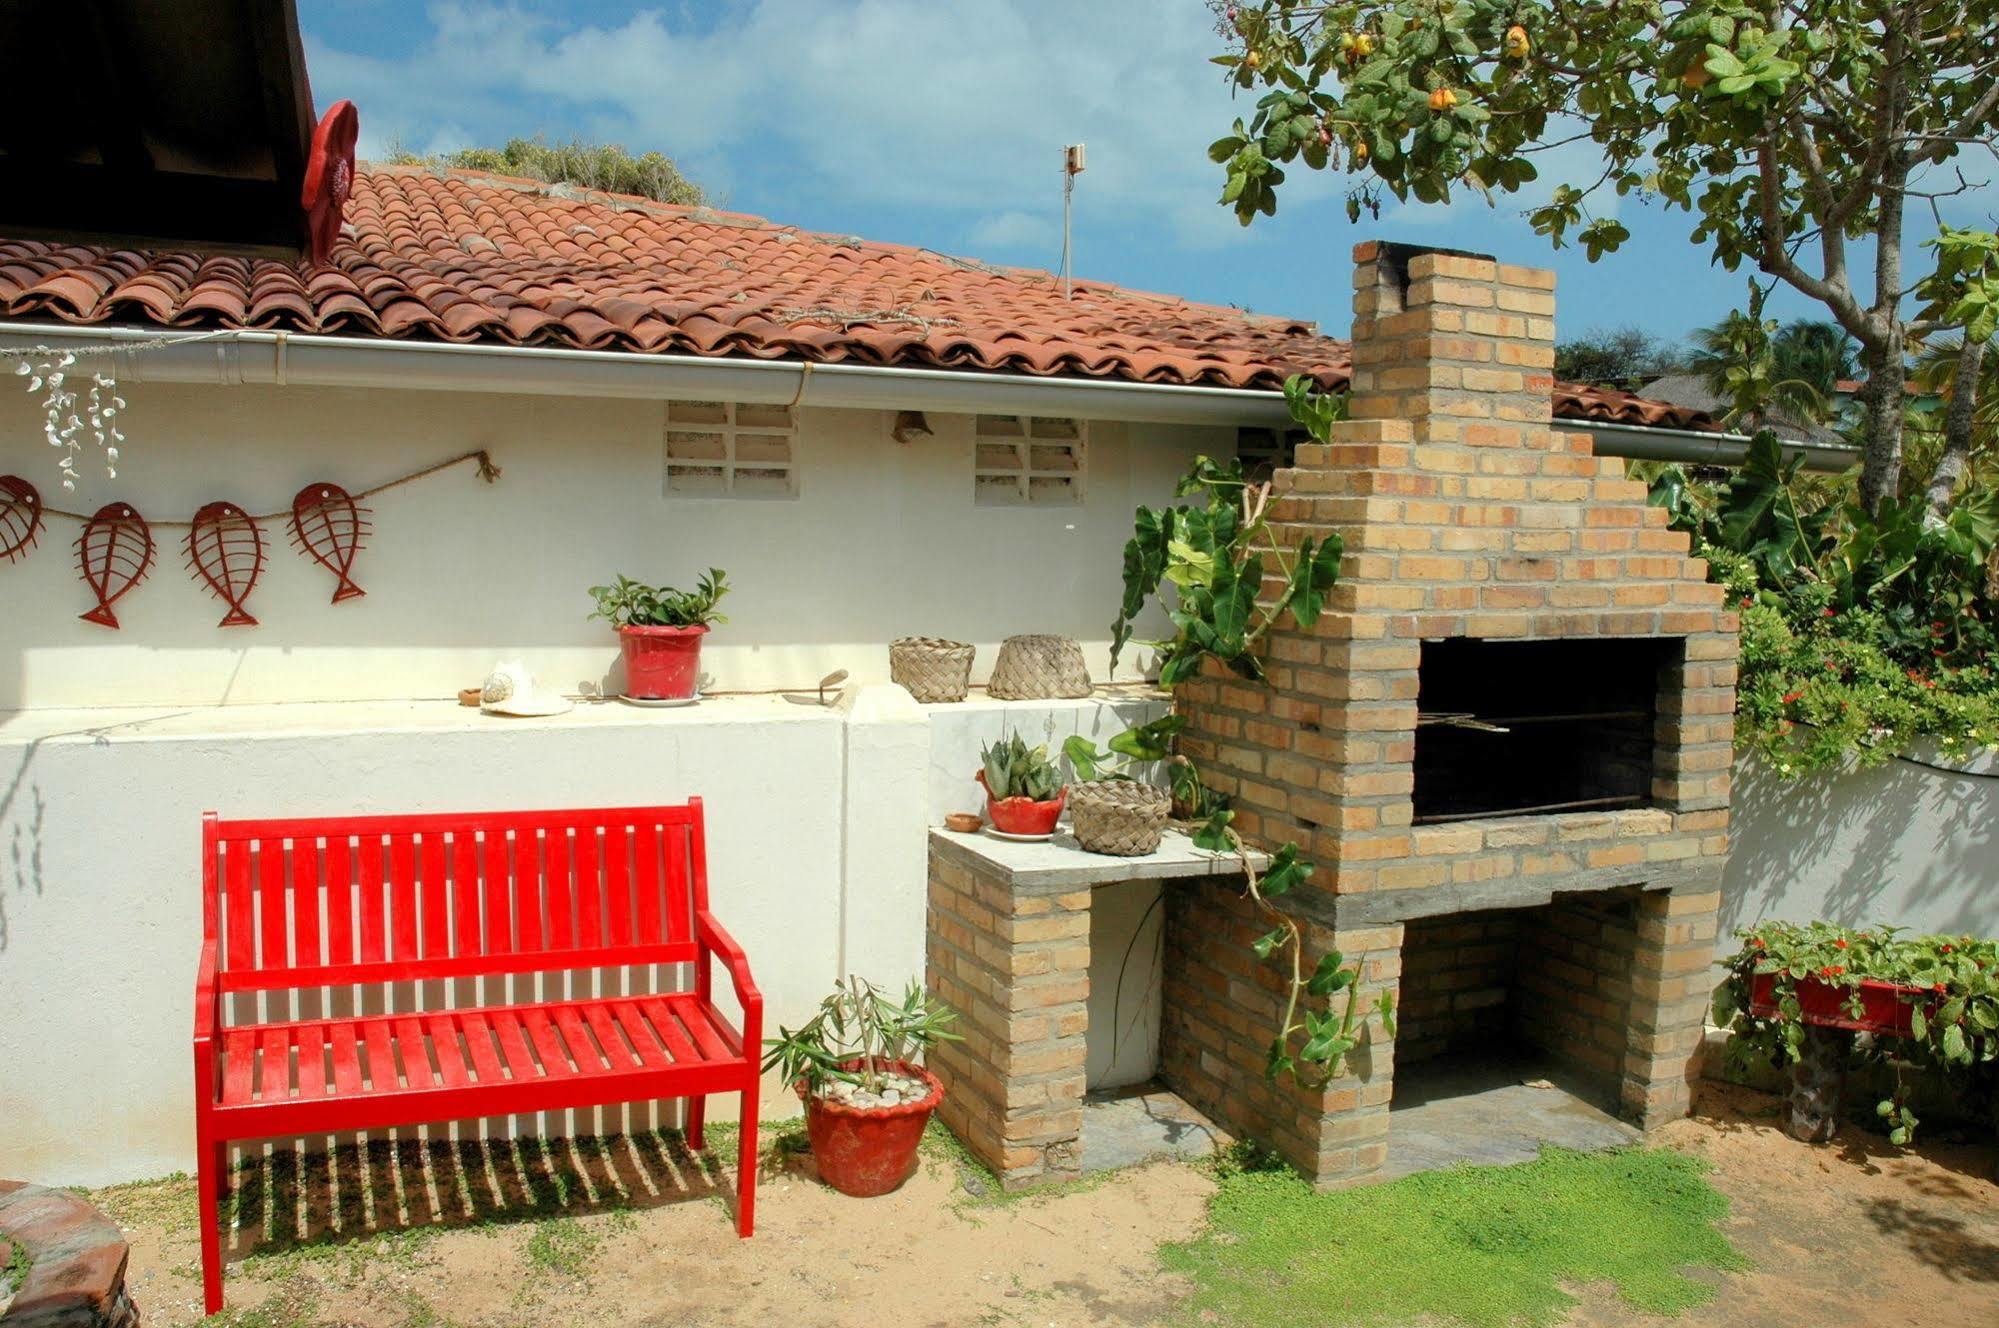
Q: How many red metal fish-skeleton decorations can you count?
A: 4